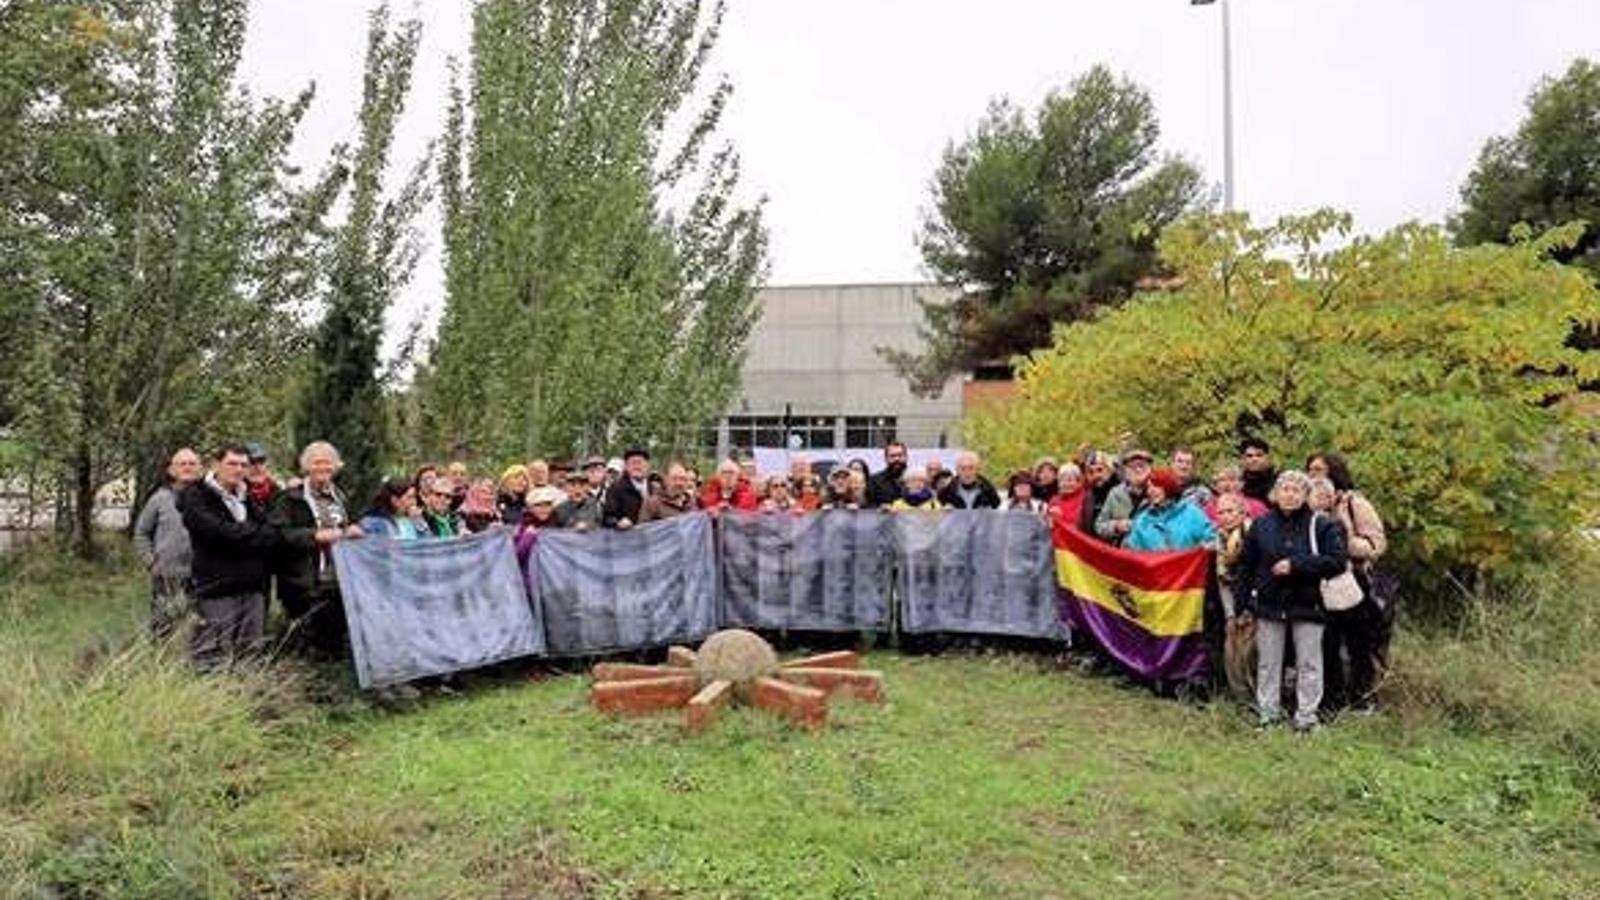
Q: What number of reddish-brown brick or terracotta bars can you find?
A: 7